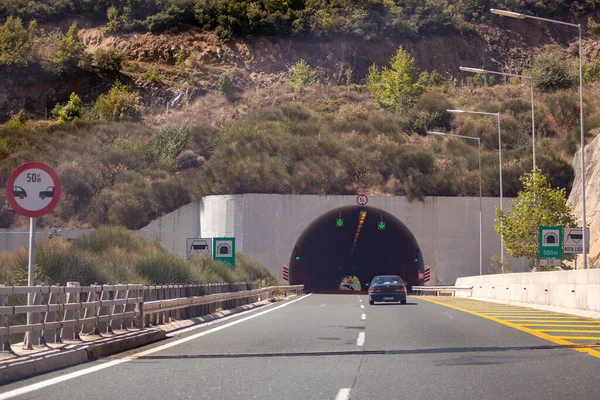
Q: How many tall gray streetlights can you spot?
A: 4